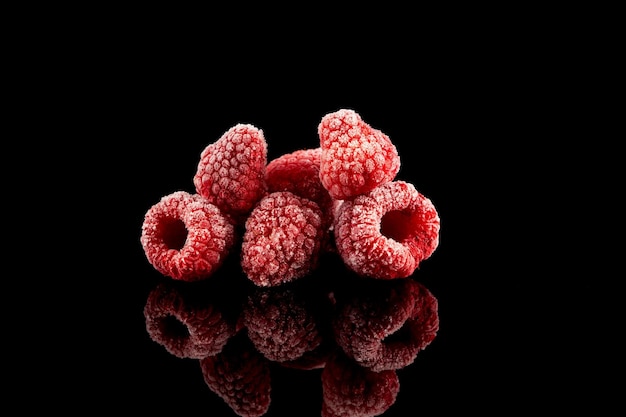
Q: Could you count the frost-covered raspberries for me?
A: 6